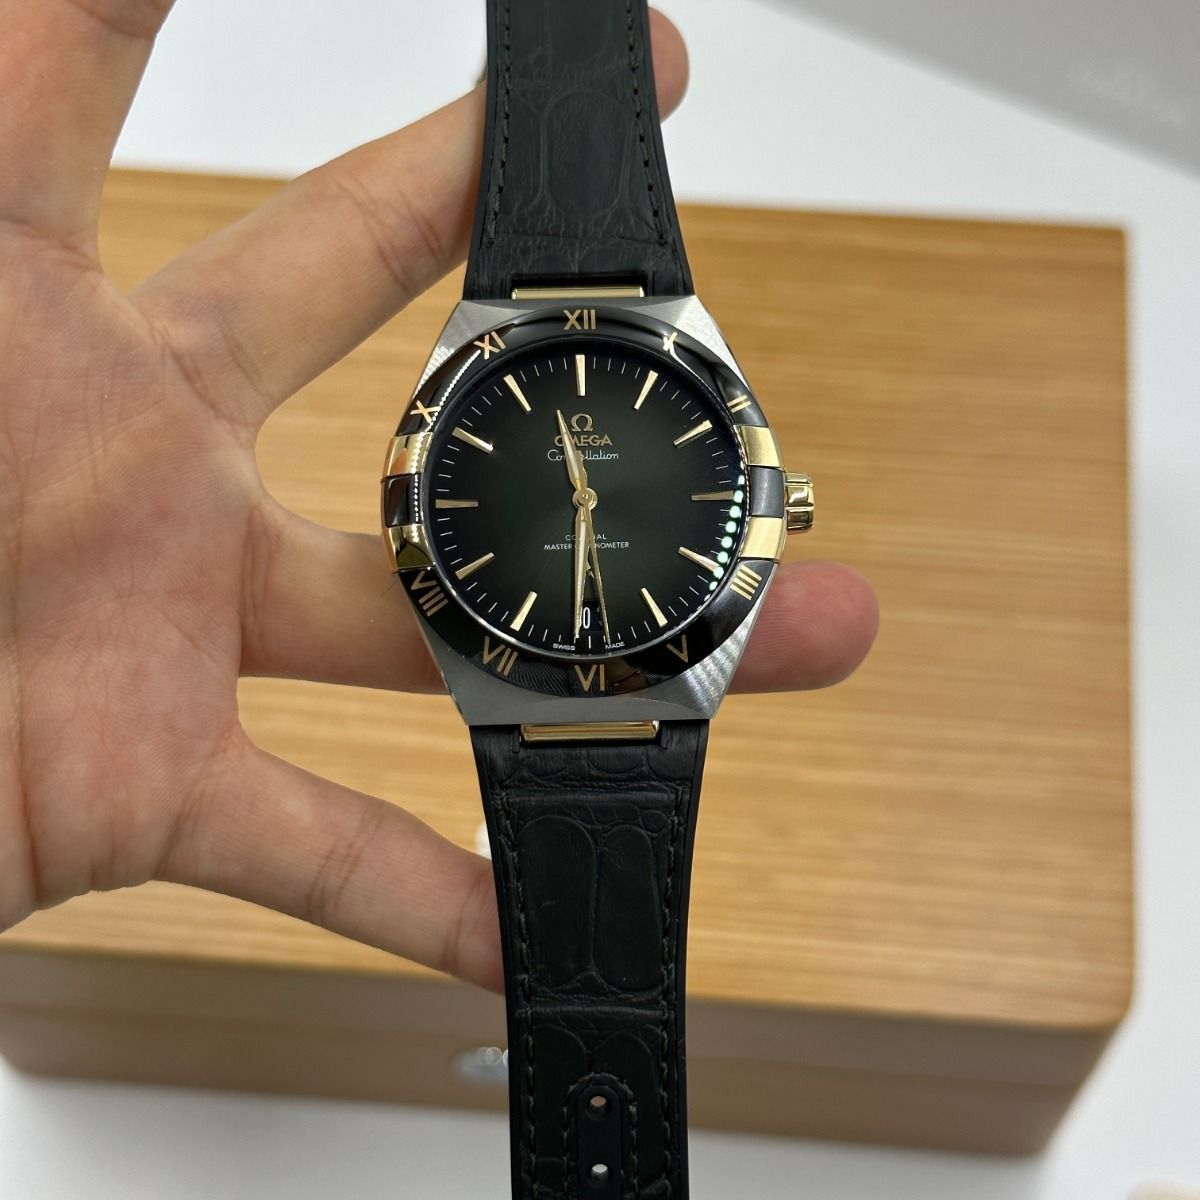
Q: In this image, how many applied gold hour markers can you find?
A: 11